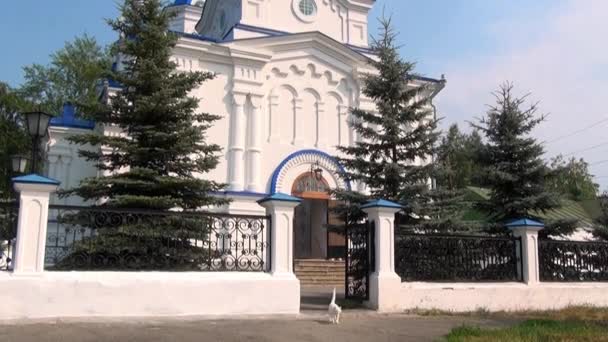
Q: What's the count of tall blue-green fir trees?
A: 3